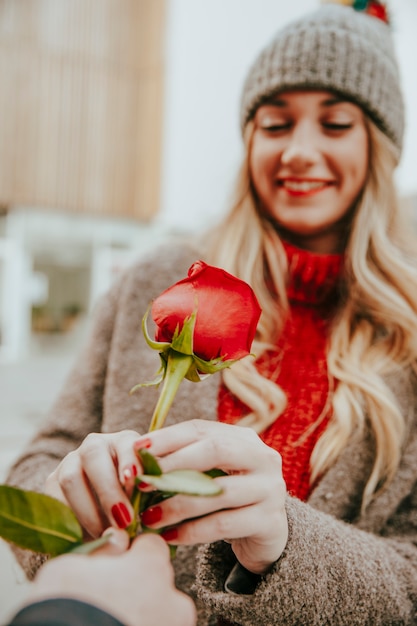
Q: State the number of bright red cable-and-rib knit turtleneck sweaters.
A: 1